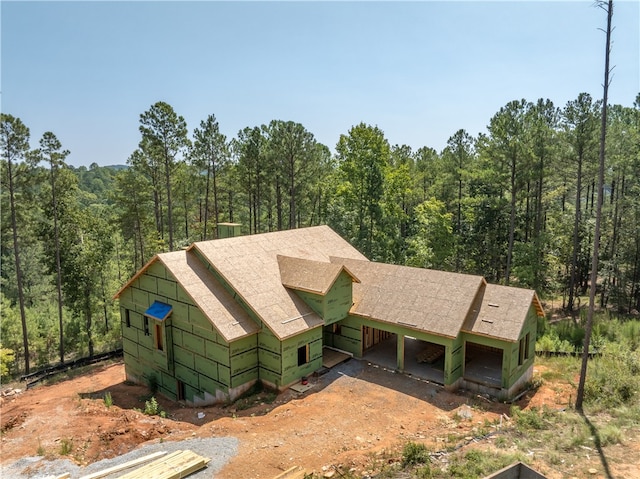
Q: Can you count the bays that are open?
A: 3